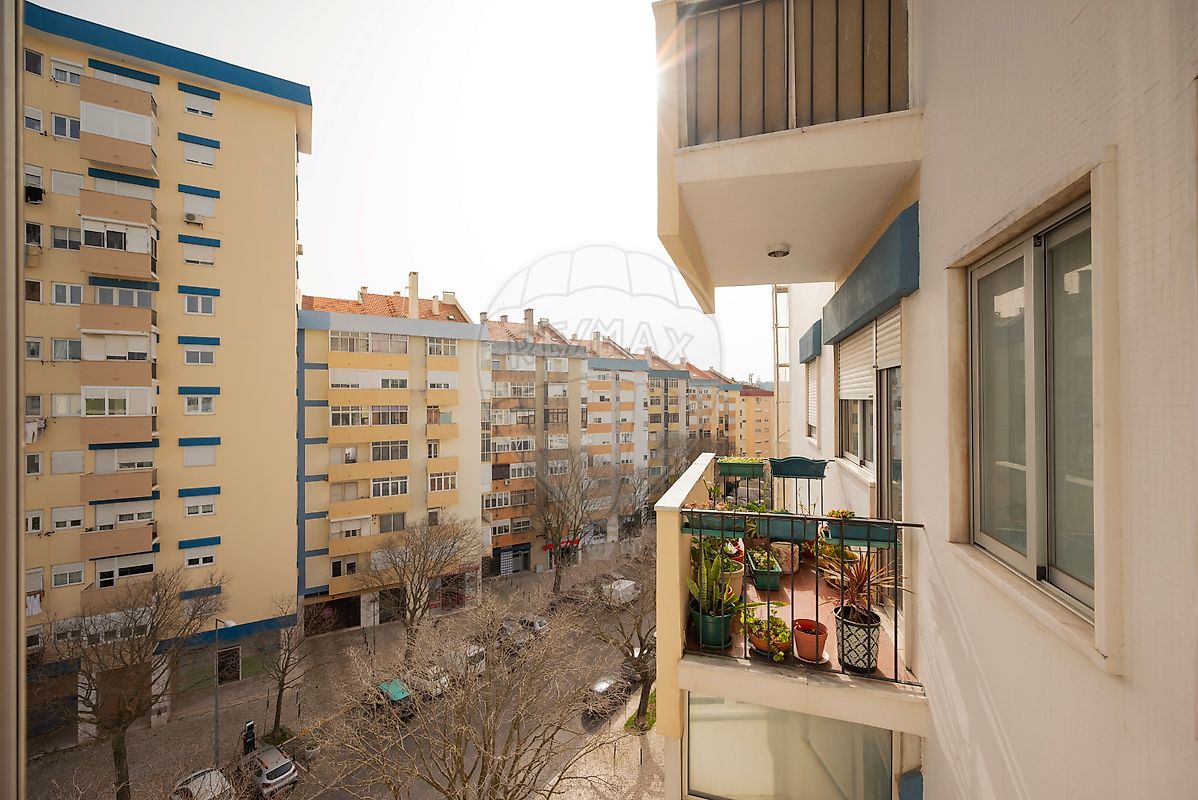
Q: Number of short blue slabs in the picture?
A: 11